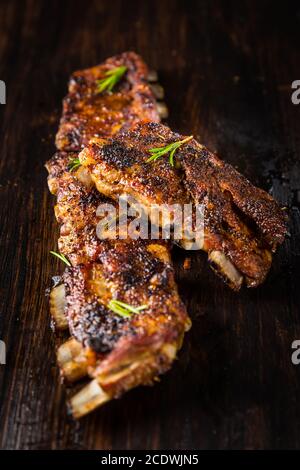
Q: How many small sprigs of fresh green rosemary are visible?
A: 5